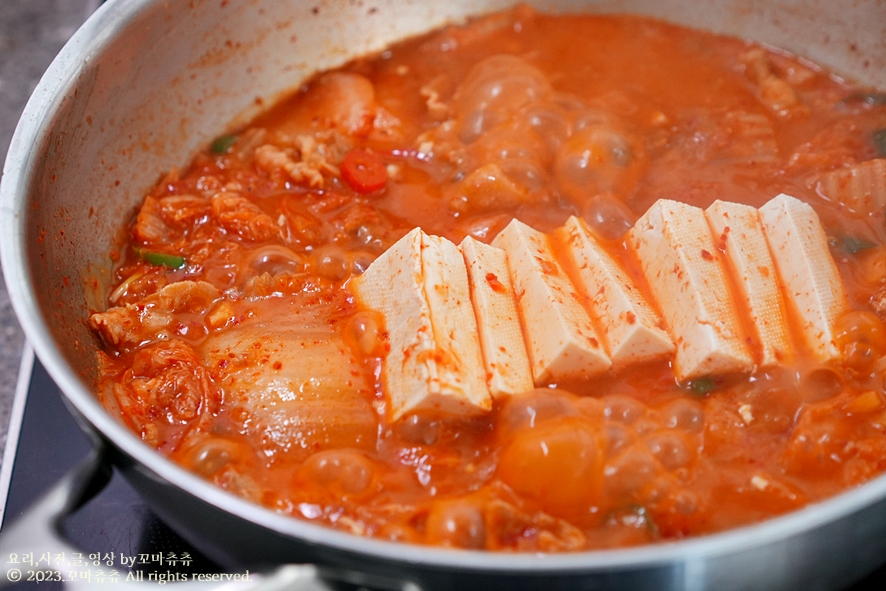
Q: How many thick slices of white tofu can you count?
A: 7